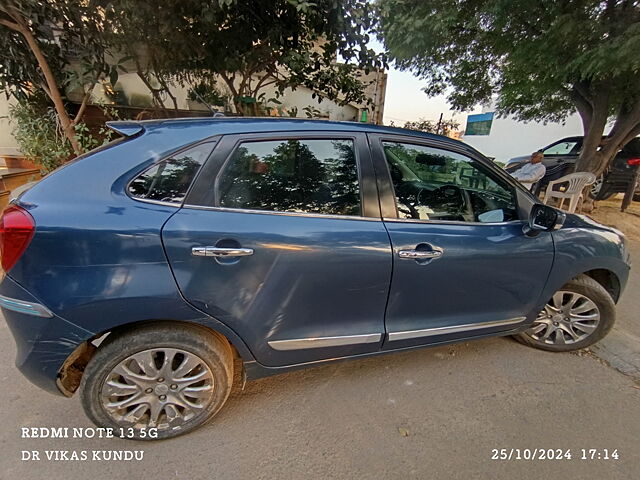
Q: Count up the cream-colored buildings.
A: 1